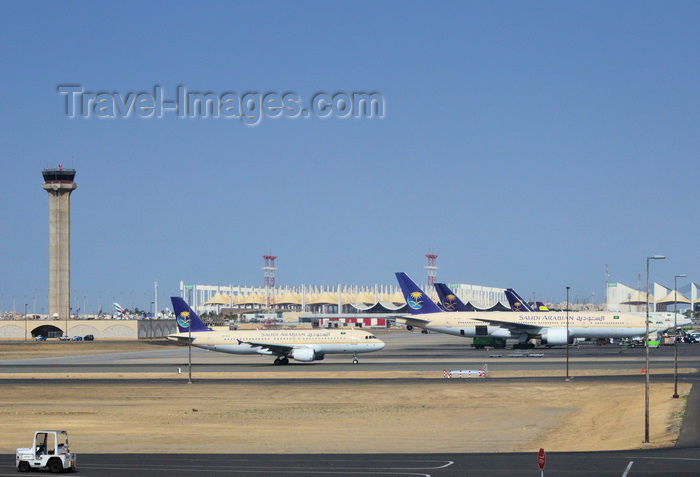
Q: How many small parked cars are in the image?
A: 4